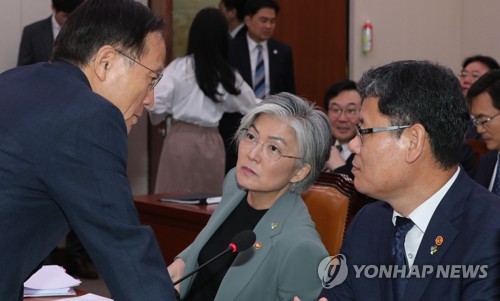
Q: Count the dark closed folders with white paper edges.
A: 1